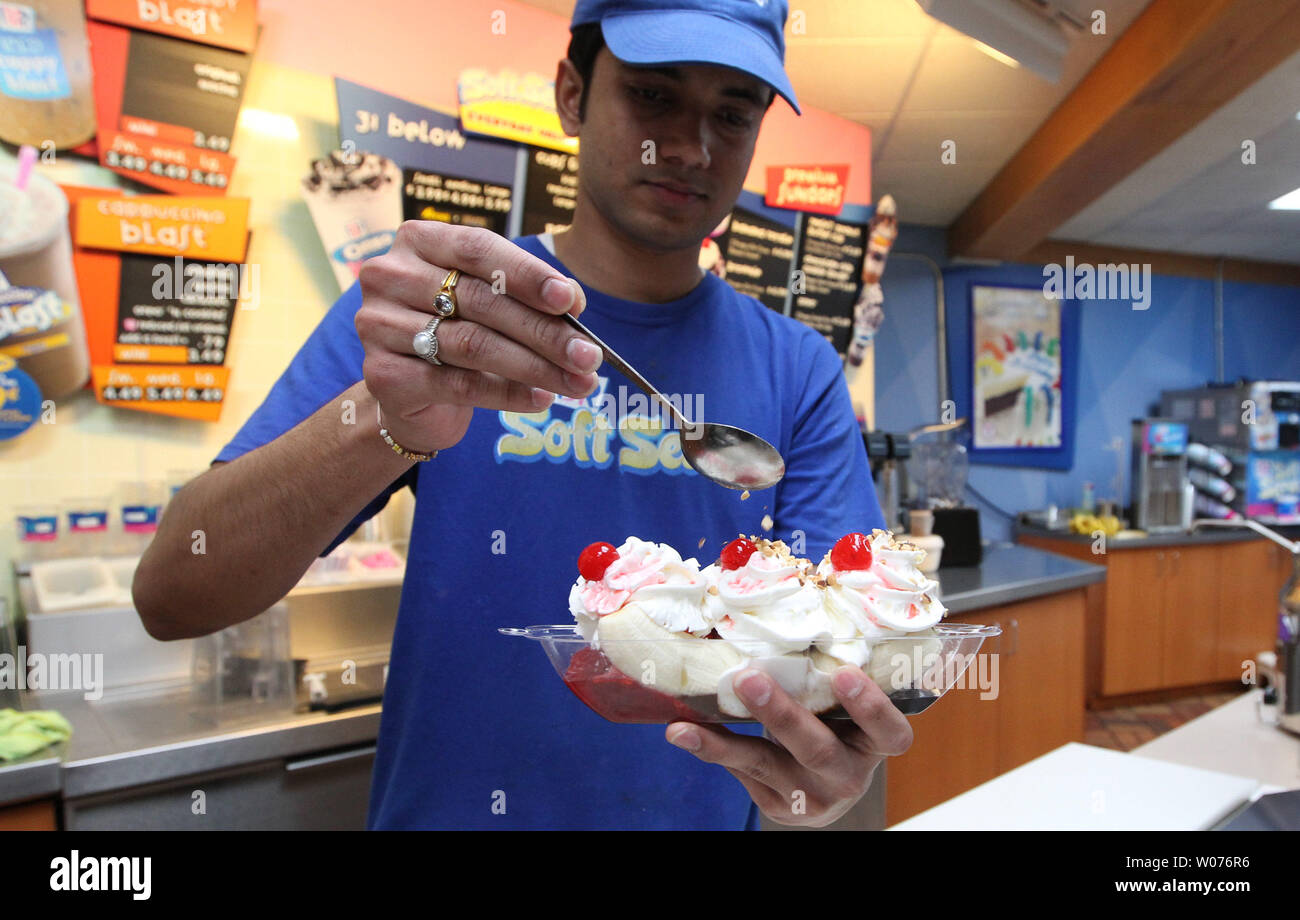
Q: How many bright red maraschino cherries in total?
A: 3